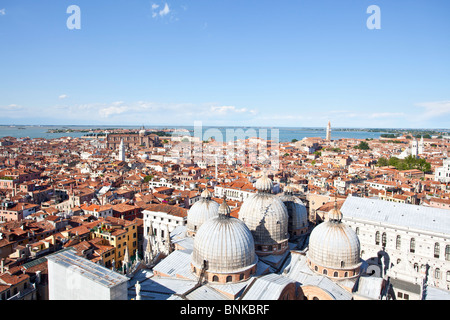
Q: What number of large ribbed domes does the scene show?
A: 5